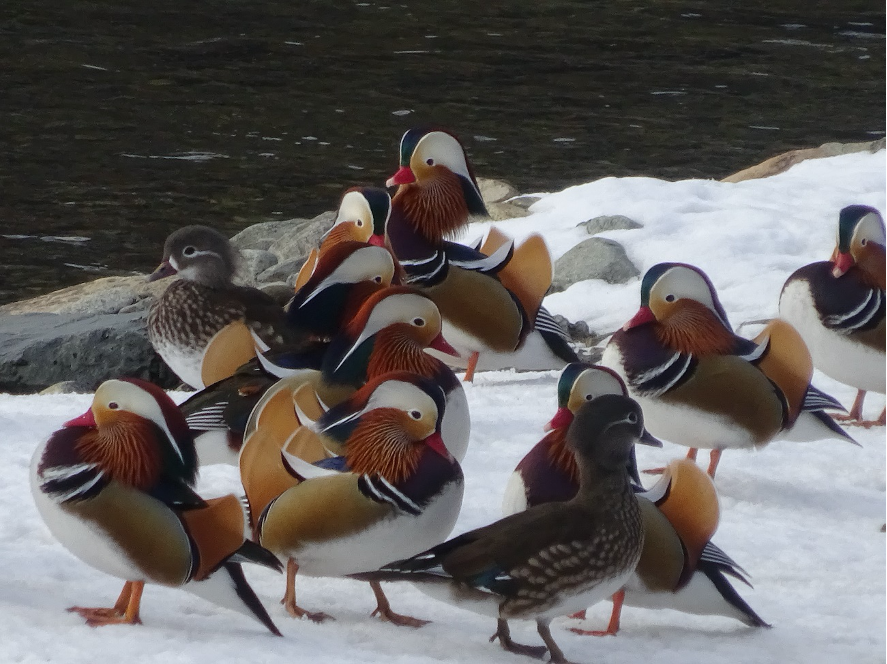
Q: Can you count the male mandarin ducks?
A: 9